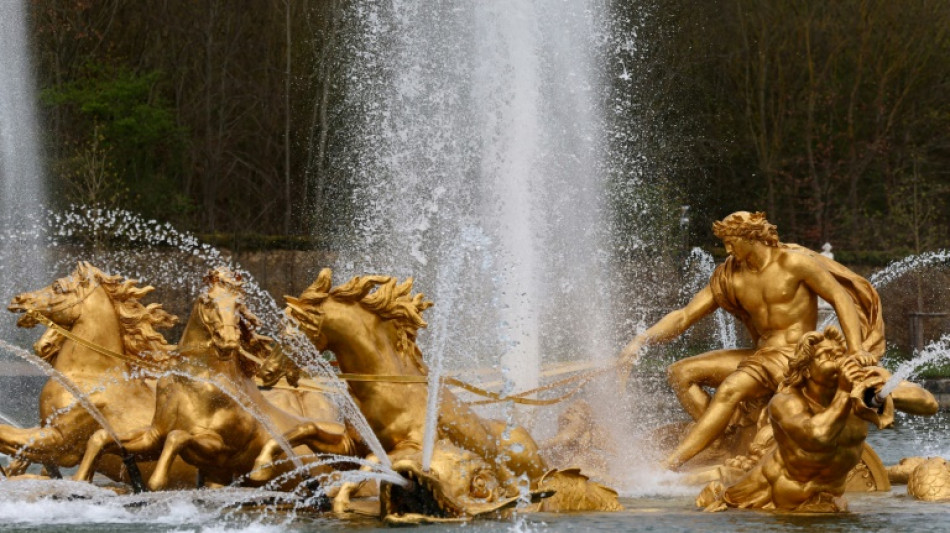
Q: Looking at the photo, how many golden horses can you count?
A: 4